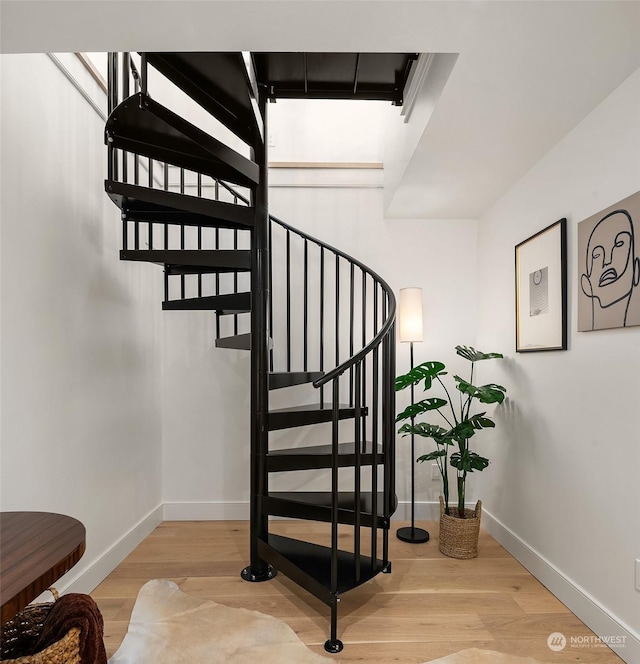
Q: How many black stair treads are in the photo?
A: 11